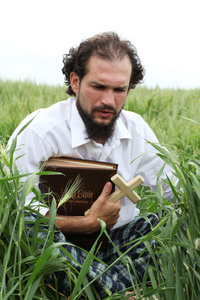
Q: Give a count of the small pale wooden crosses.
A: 1